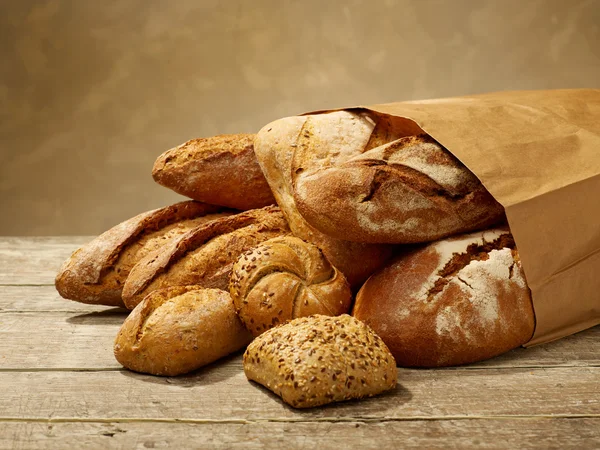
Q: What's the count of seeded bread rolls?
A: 2